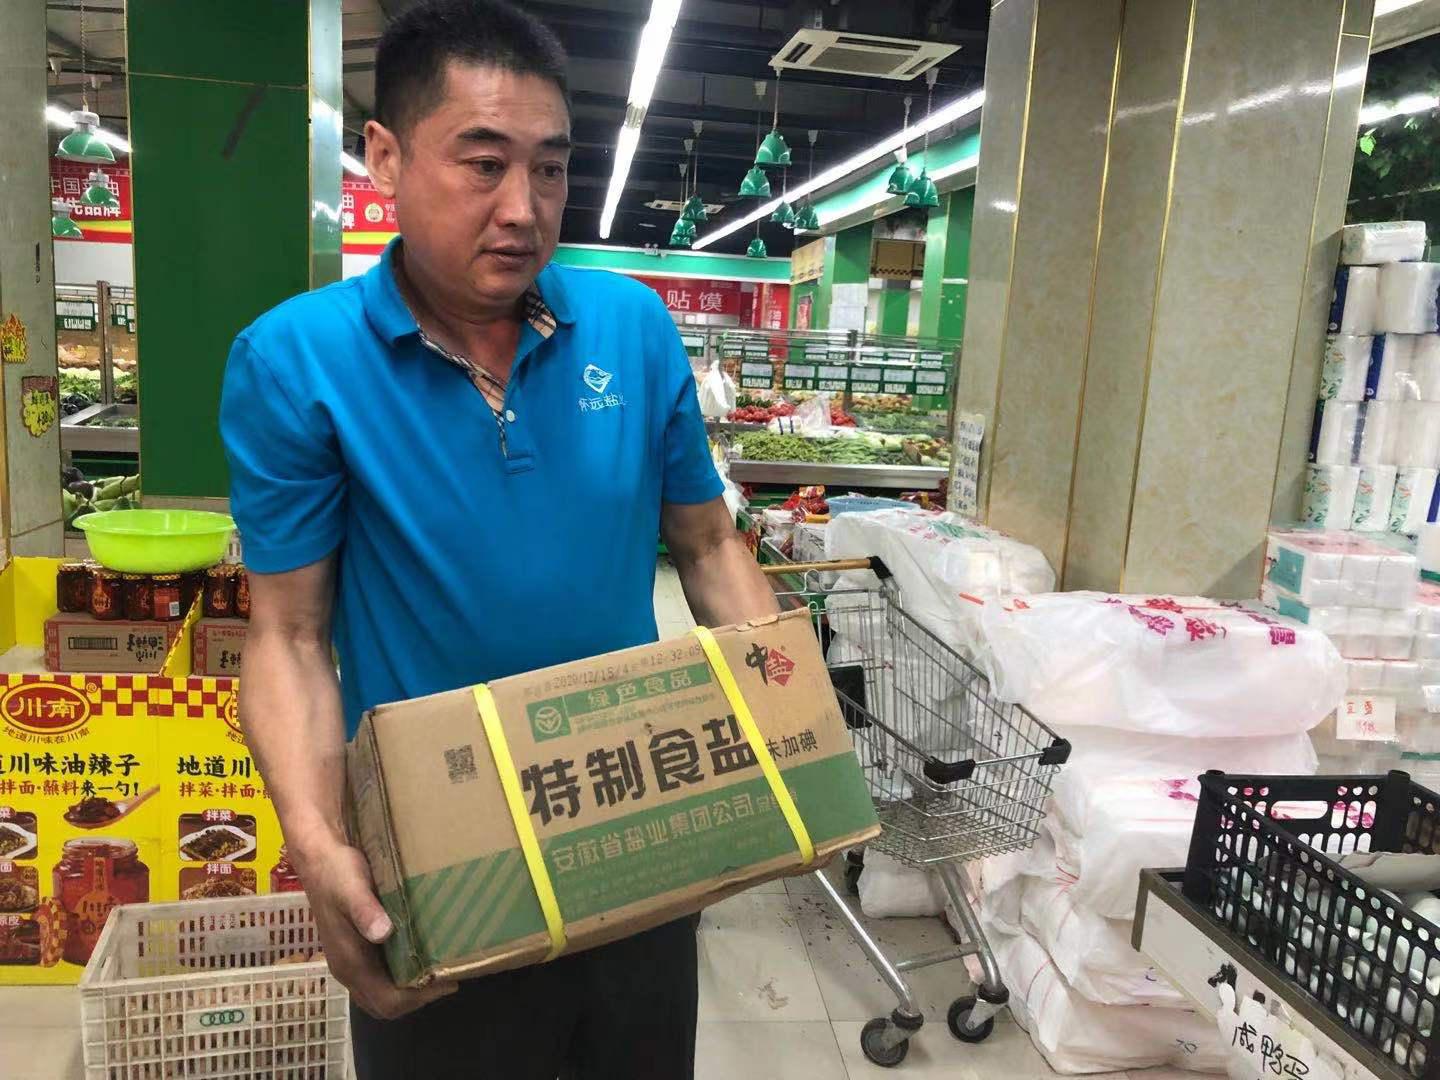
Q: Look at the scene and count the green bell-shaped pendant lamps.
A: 13